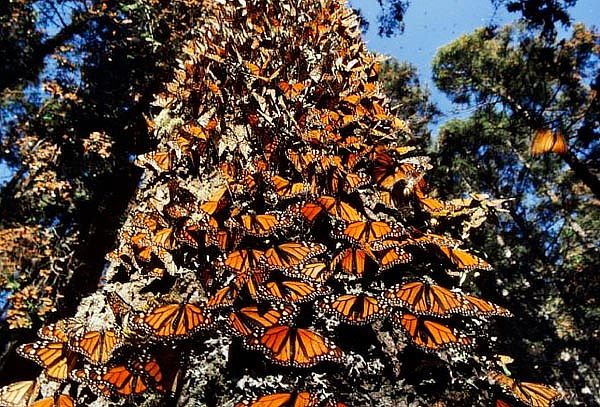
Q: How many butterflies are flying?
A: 1